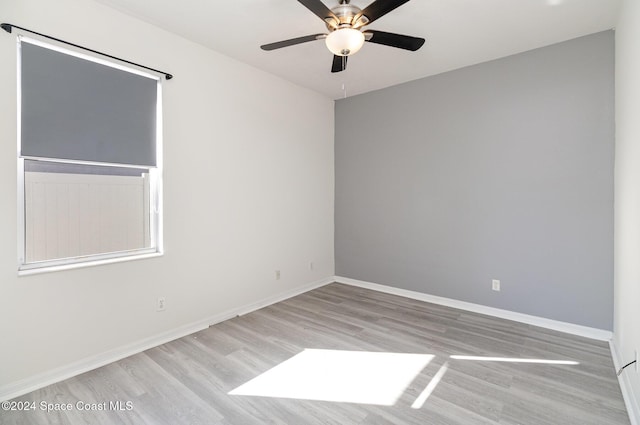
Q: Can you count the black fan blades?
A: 5